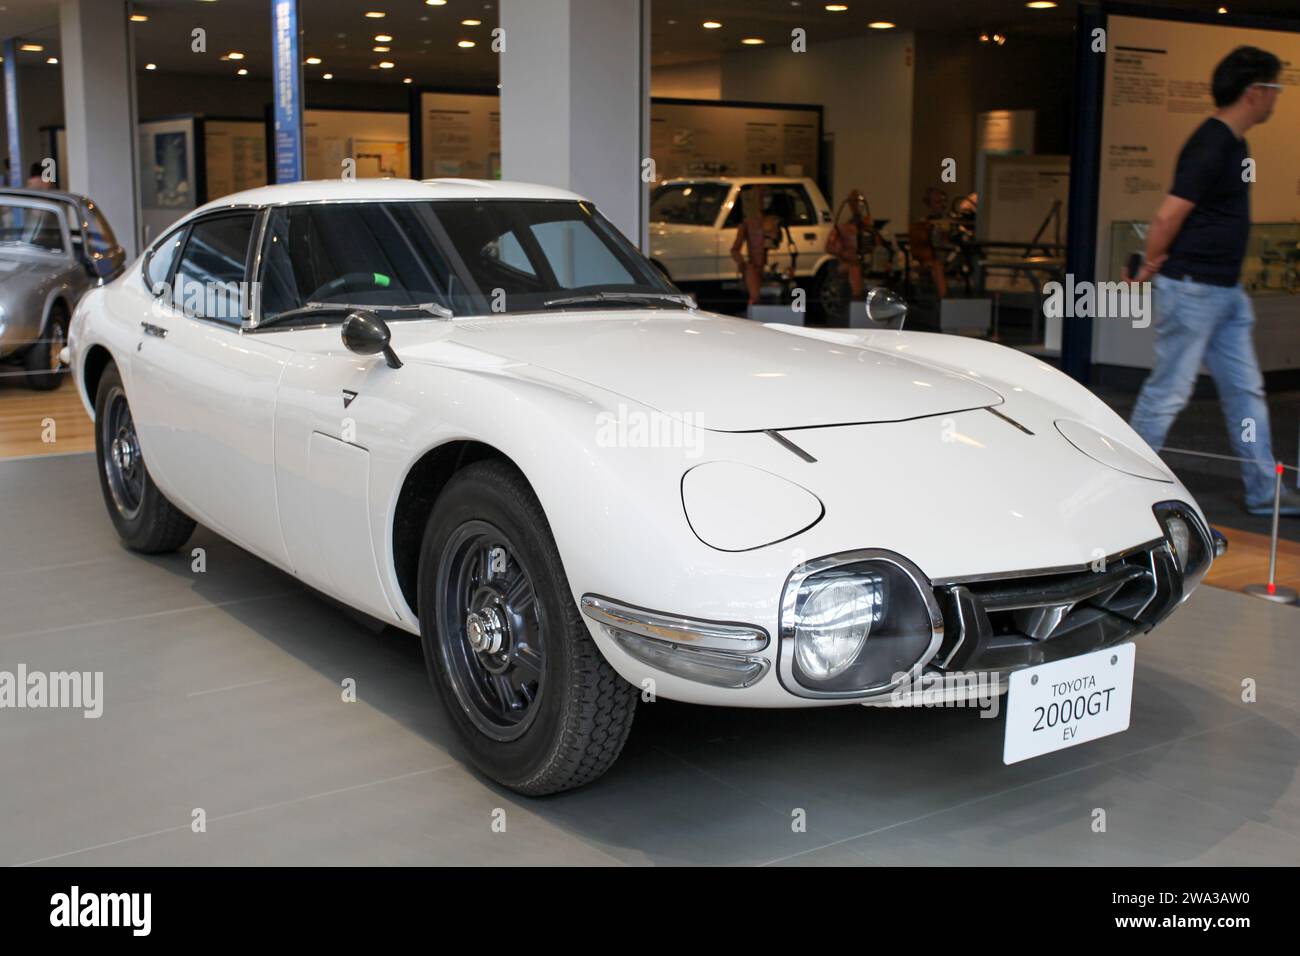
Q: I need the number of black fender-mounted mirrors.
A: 2